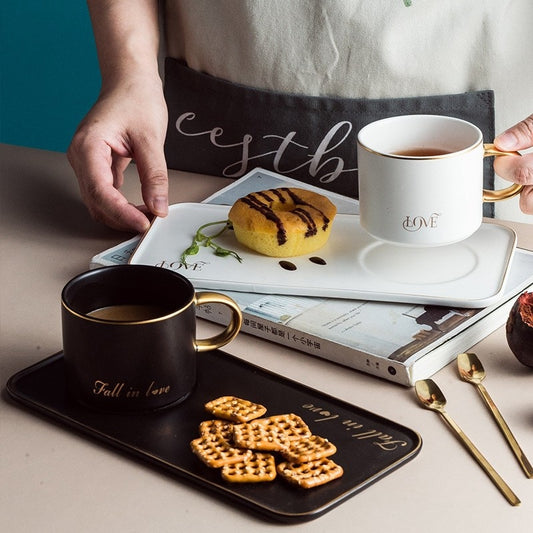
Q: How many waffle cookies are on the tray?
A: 8